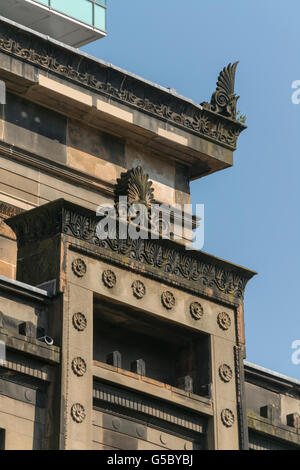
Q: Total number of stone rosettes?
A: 11